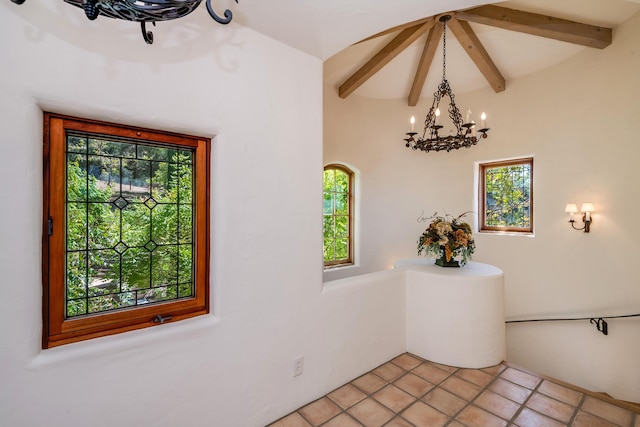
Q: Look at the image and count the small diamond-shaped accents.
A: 4